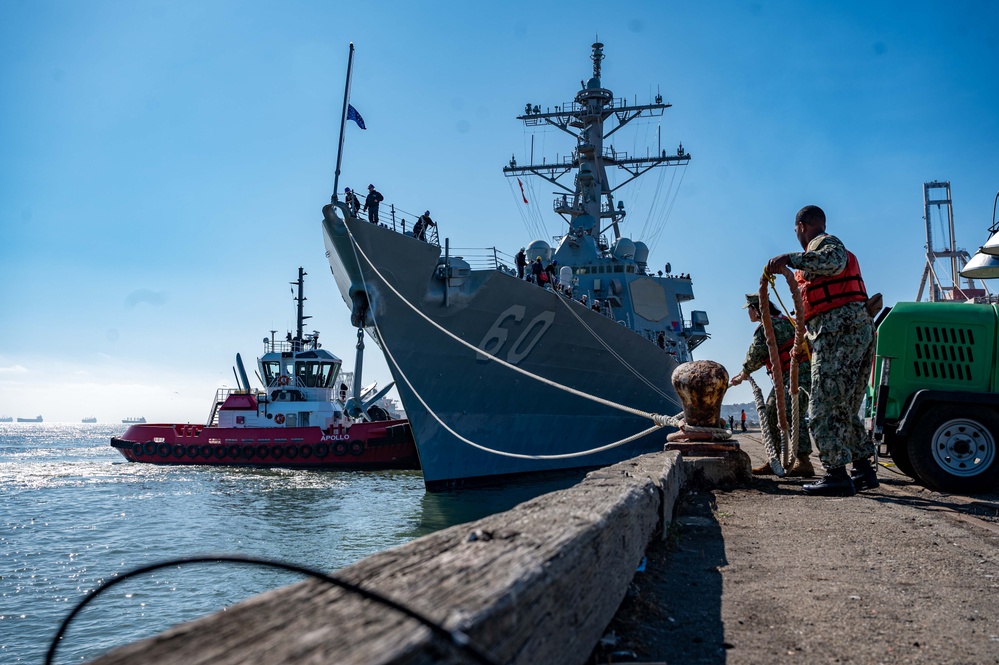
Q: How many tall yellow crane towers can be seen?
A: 0